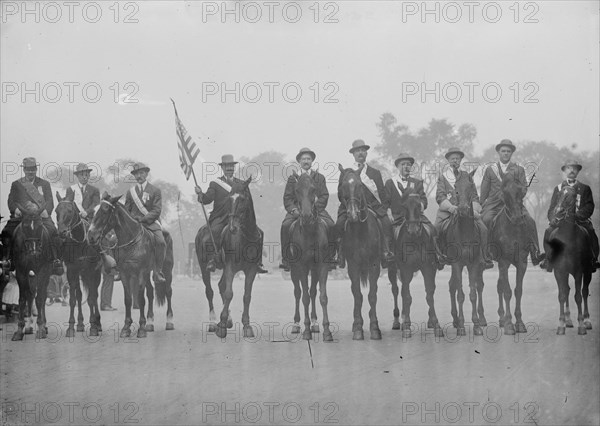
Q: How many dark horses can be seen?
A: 10